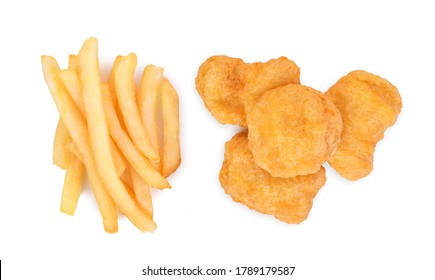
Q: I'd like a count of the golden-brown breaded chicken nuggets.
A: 4